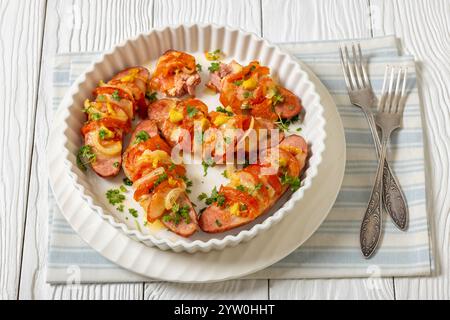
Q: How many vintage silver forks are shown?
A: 2